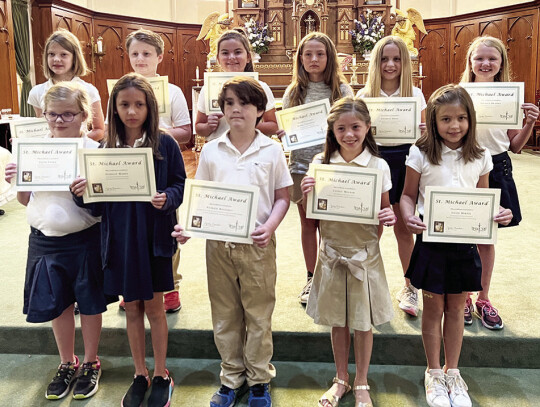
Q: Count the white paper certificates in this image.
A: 11